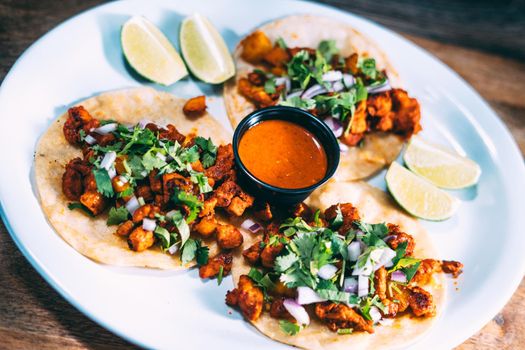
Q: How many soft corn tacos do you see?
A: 3